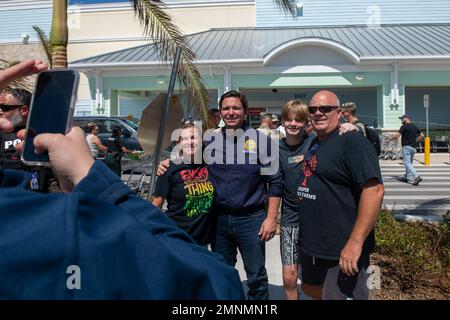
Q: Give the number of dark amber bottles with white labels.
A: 0